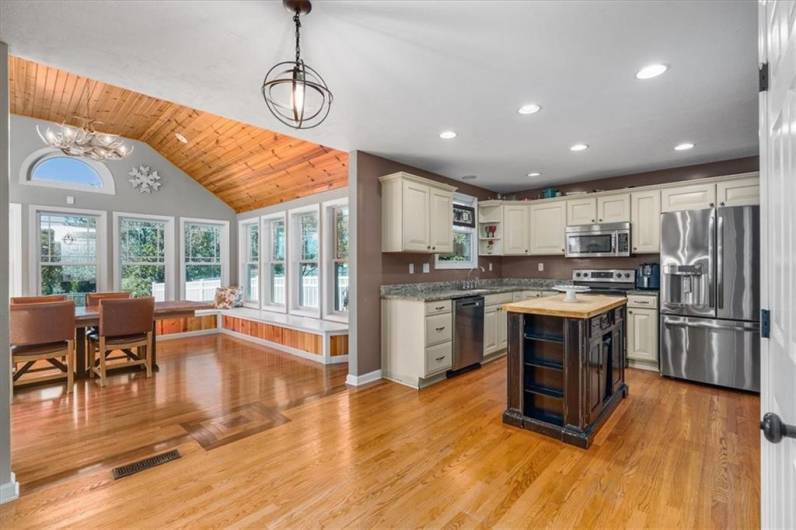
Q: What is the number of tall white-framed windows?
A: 7